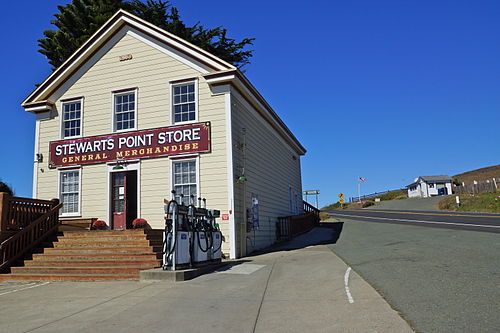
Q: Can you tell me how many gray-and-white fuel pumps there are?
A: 3